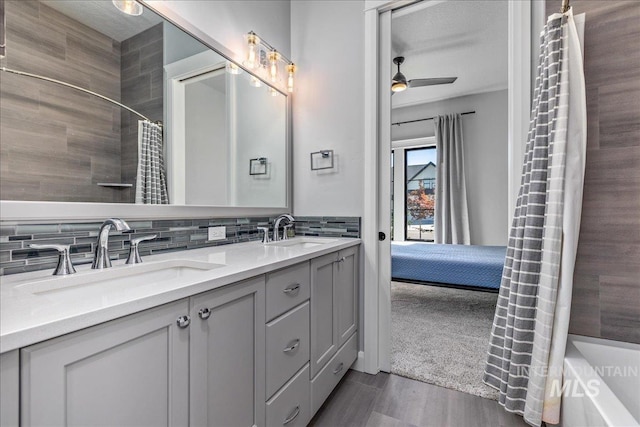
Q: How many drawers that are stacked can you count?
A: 3